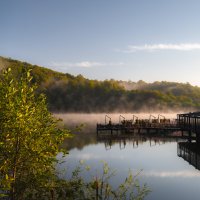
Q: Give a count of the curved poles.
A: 5